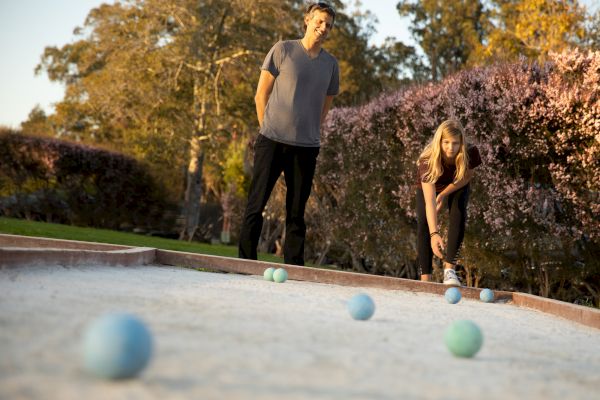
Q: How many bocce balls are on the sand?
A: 7